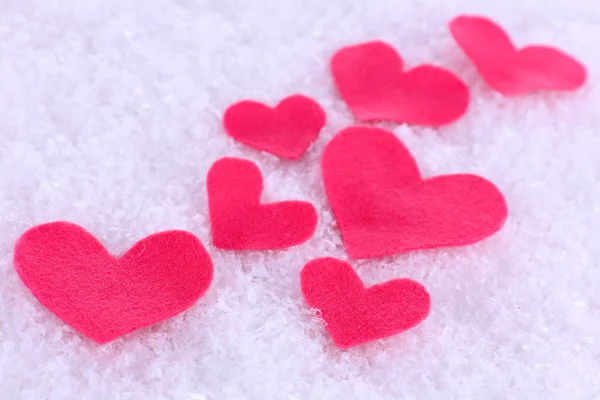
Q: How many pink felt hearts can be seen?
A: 7